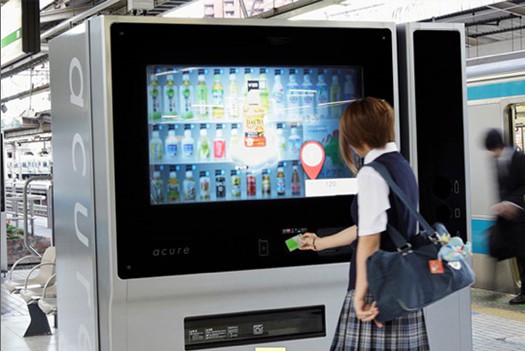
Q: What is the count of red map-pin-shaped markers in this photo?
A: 1